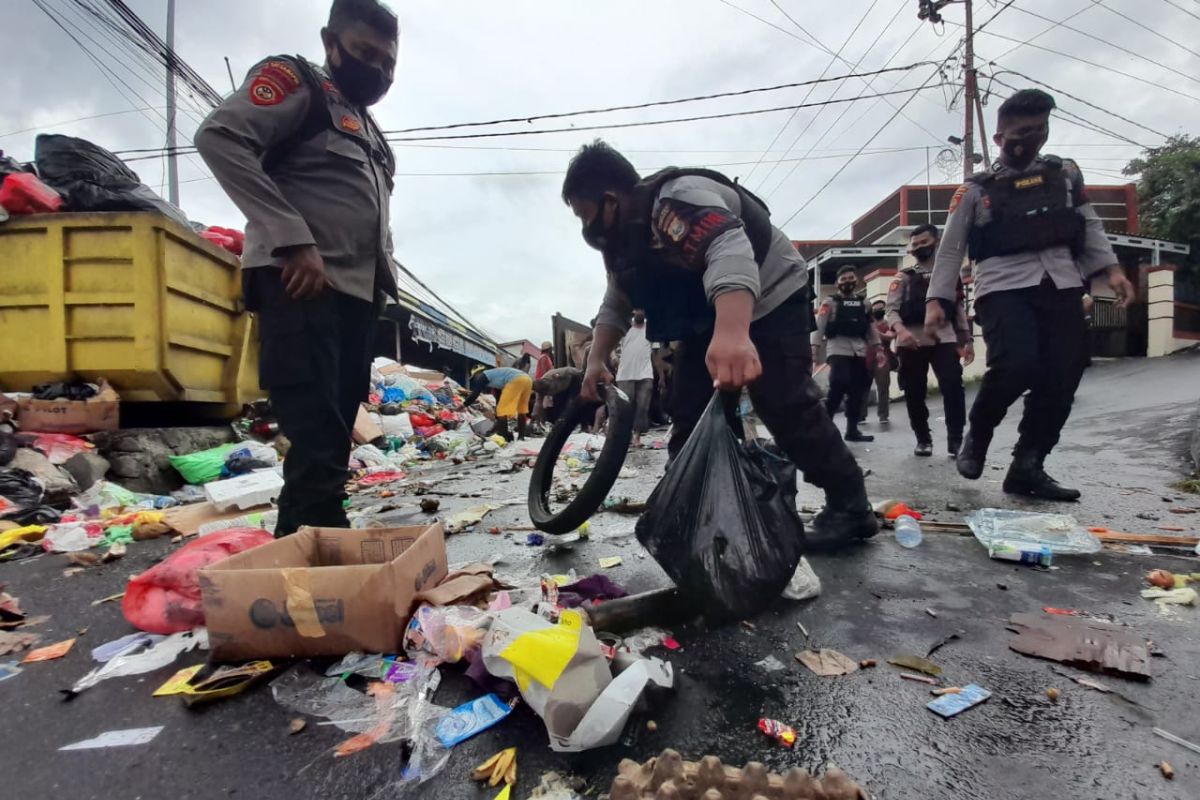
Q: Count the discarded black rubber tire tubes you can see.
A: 1